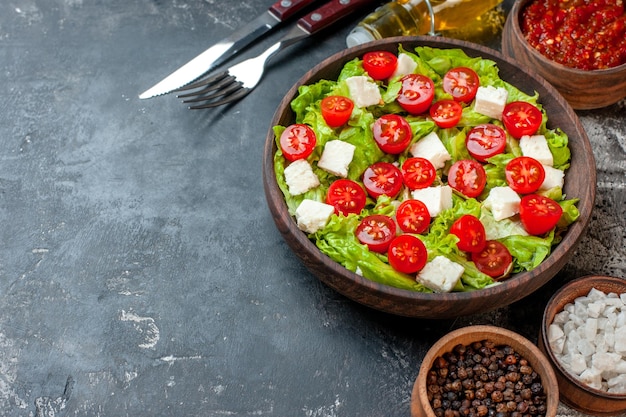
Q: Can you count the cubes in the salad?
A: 12